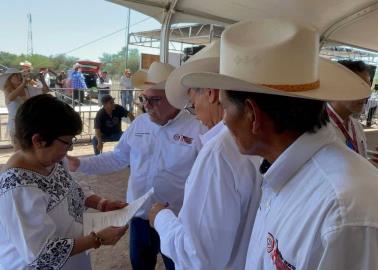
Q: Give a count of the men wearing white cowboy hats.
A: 3